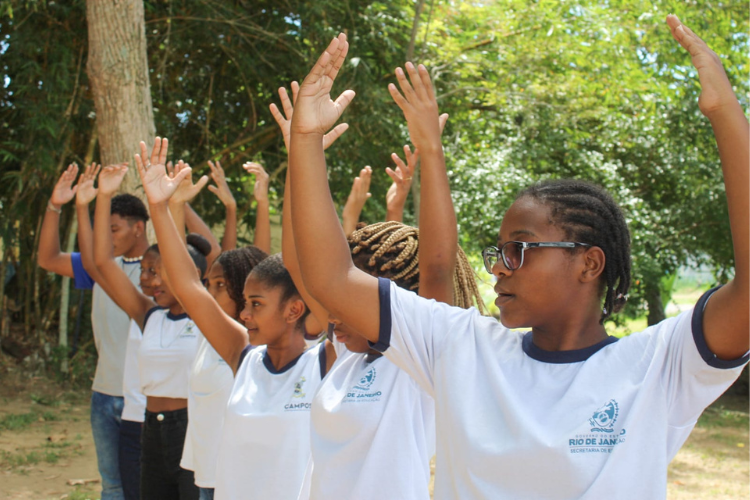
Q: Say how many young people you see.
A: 7